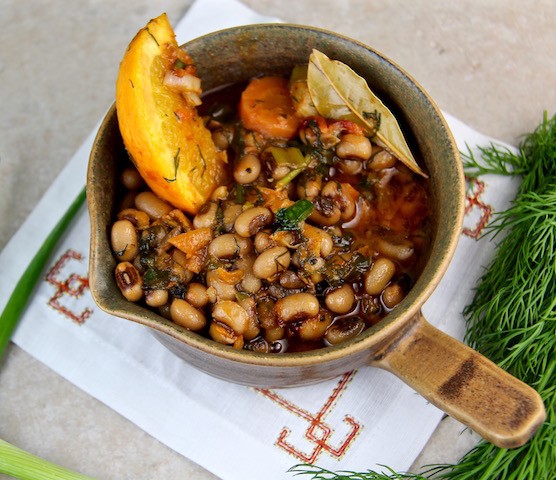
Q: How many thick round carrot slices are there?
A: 1